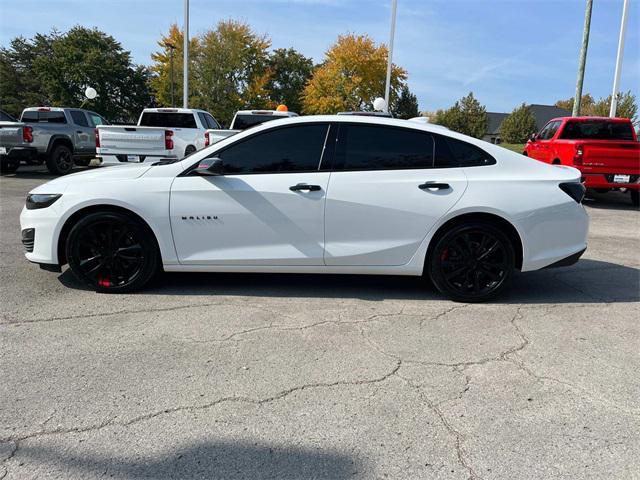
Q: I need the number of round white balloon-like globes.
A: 2